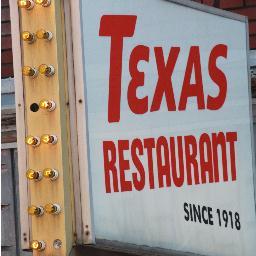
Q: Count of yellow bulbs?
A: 14